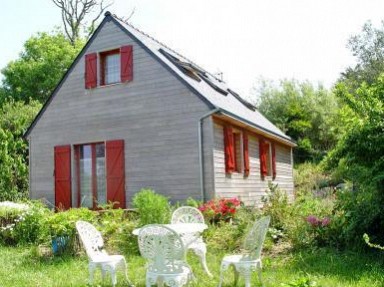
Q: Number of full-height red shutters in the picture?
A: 2